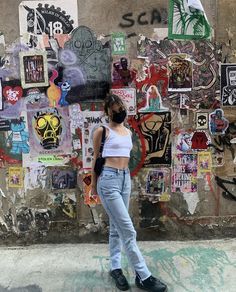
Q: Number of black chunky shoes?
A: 2